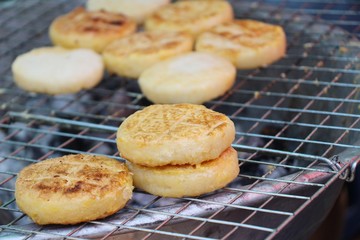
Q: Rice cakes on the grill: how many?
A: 10